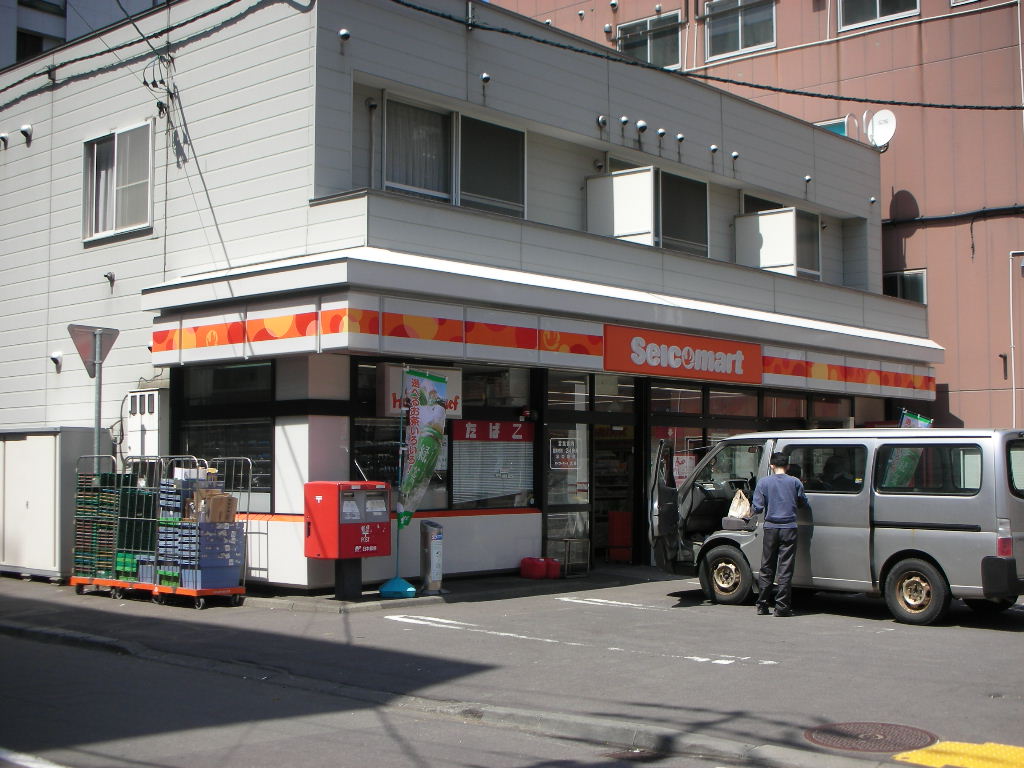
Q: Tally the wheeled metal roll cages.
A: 3